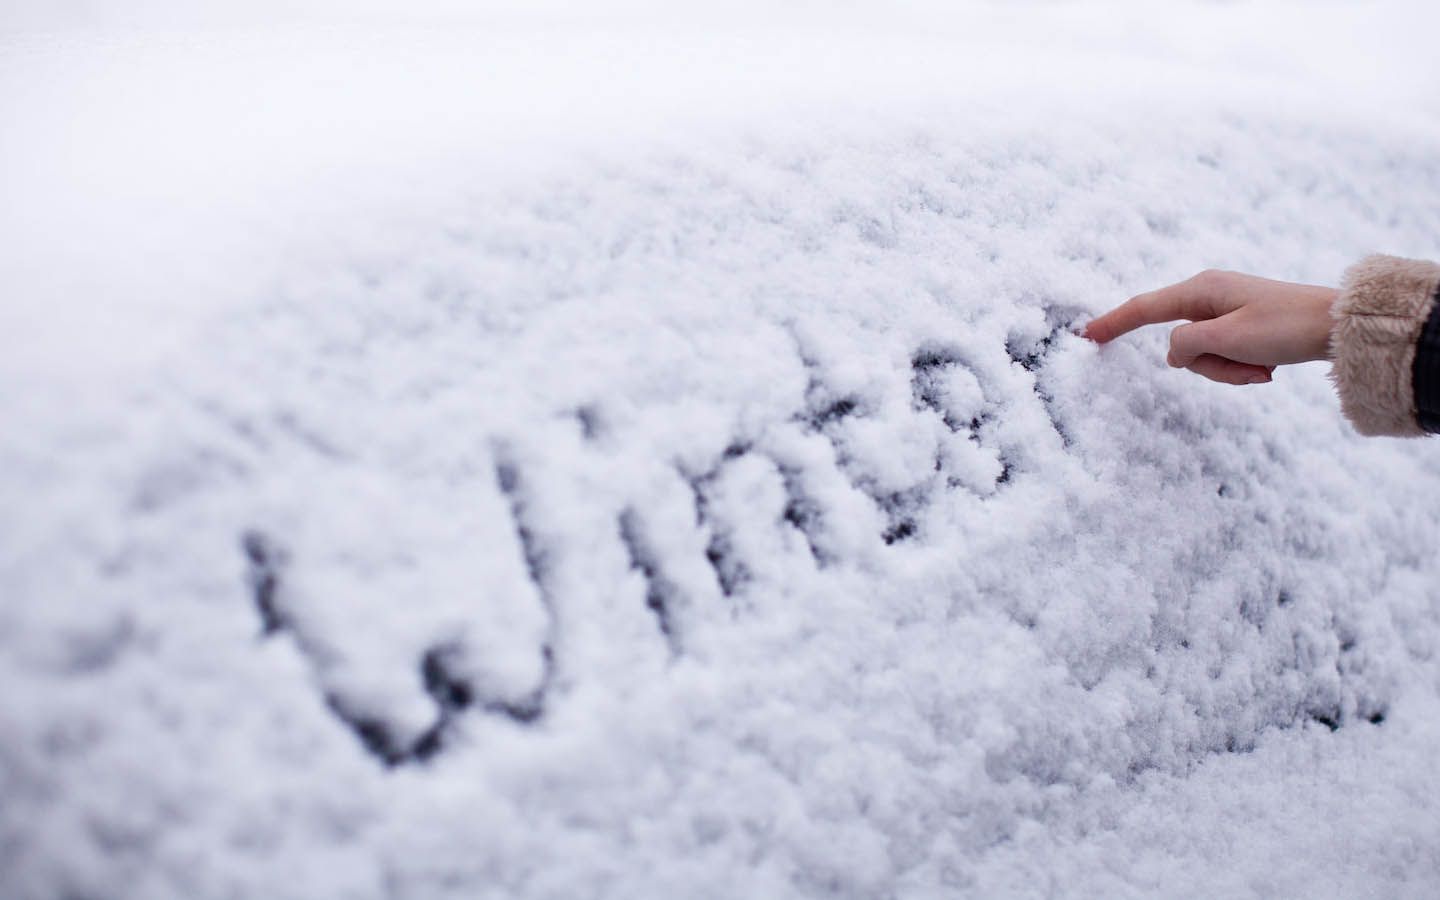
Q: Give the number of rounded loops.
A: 1